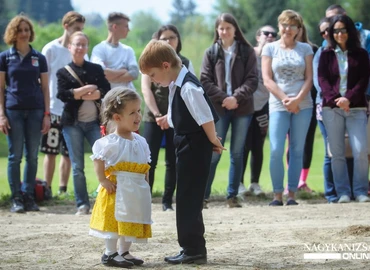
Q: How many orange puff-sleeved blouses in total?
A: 0